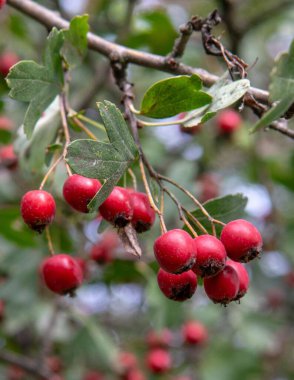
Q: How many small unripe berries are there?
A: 0